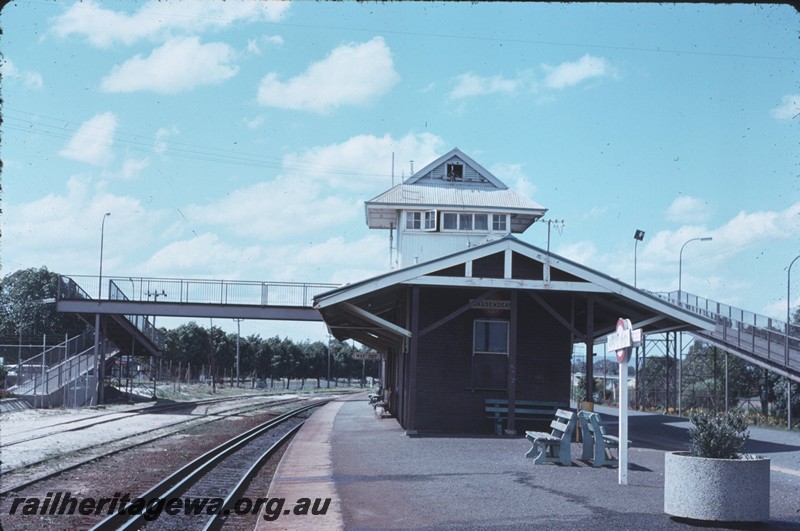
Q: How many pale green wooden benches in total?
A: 3